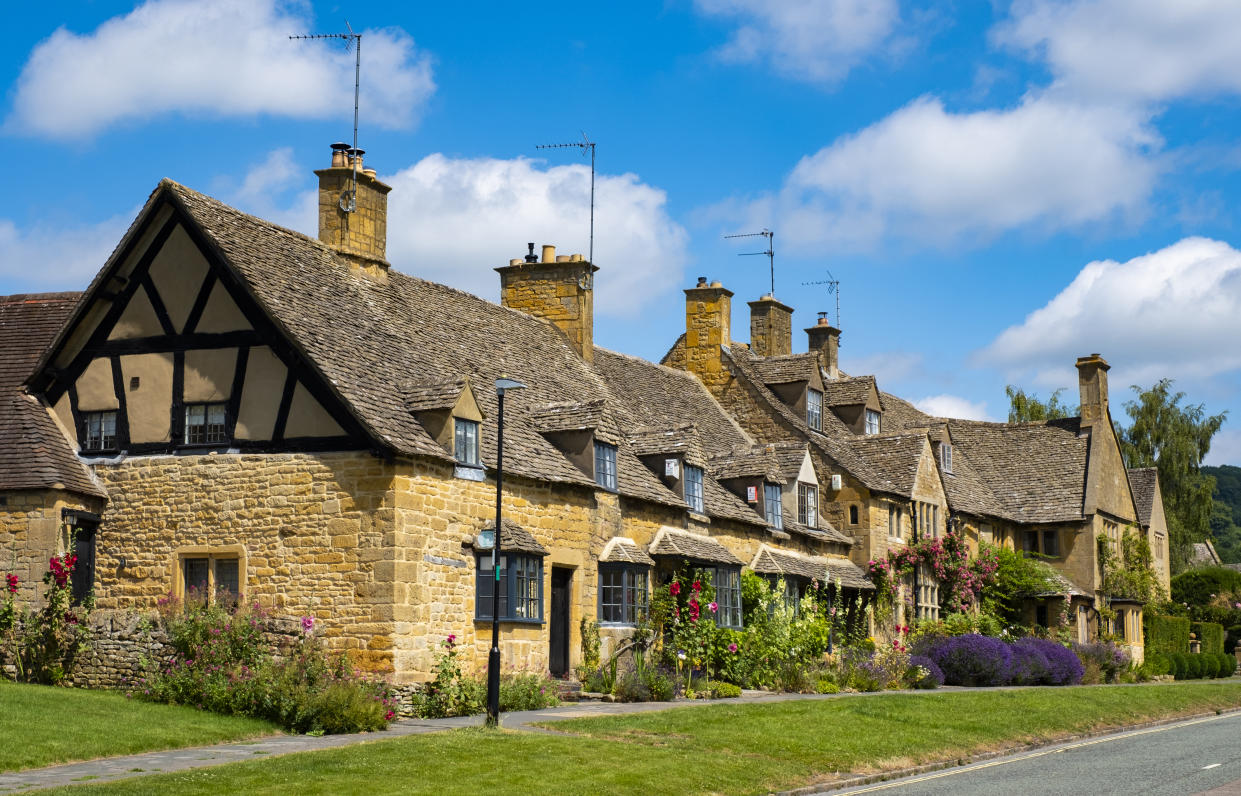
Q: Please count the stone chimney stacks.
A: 6